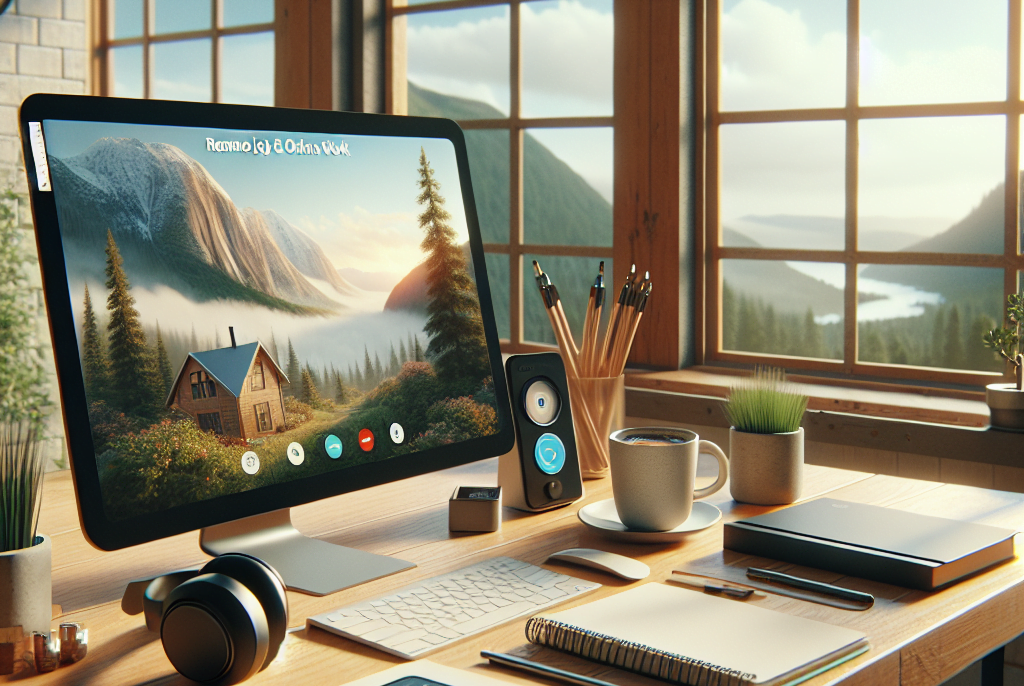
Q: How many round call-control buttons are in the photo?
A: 5